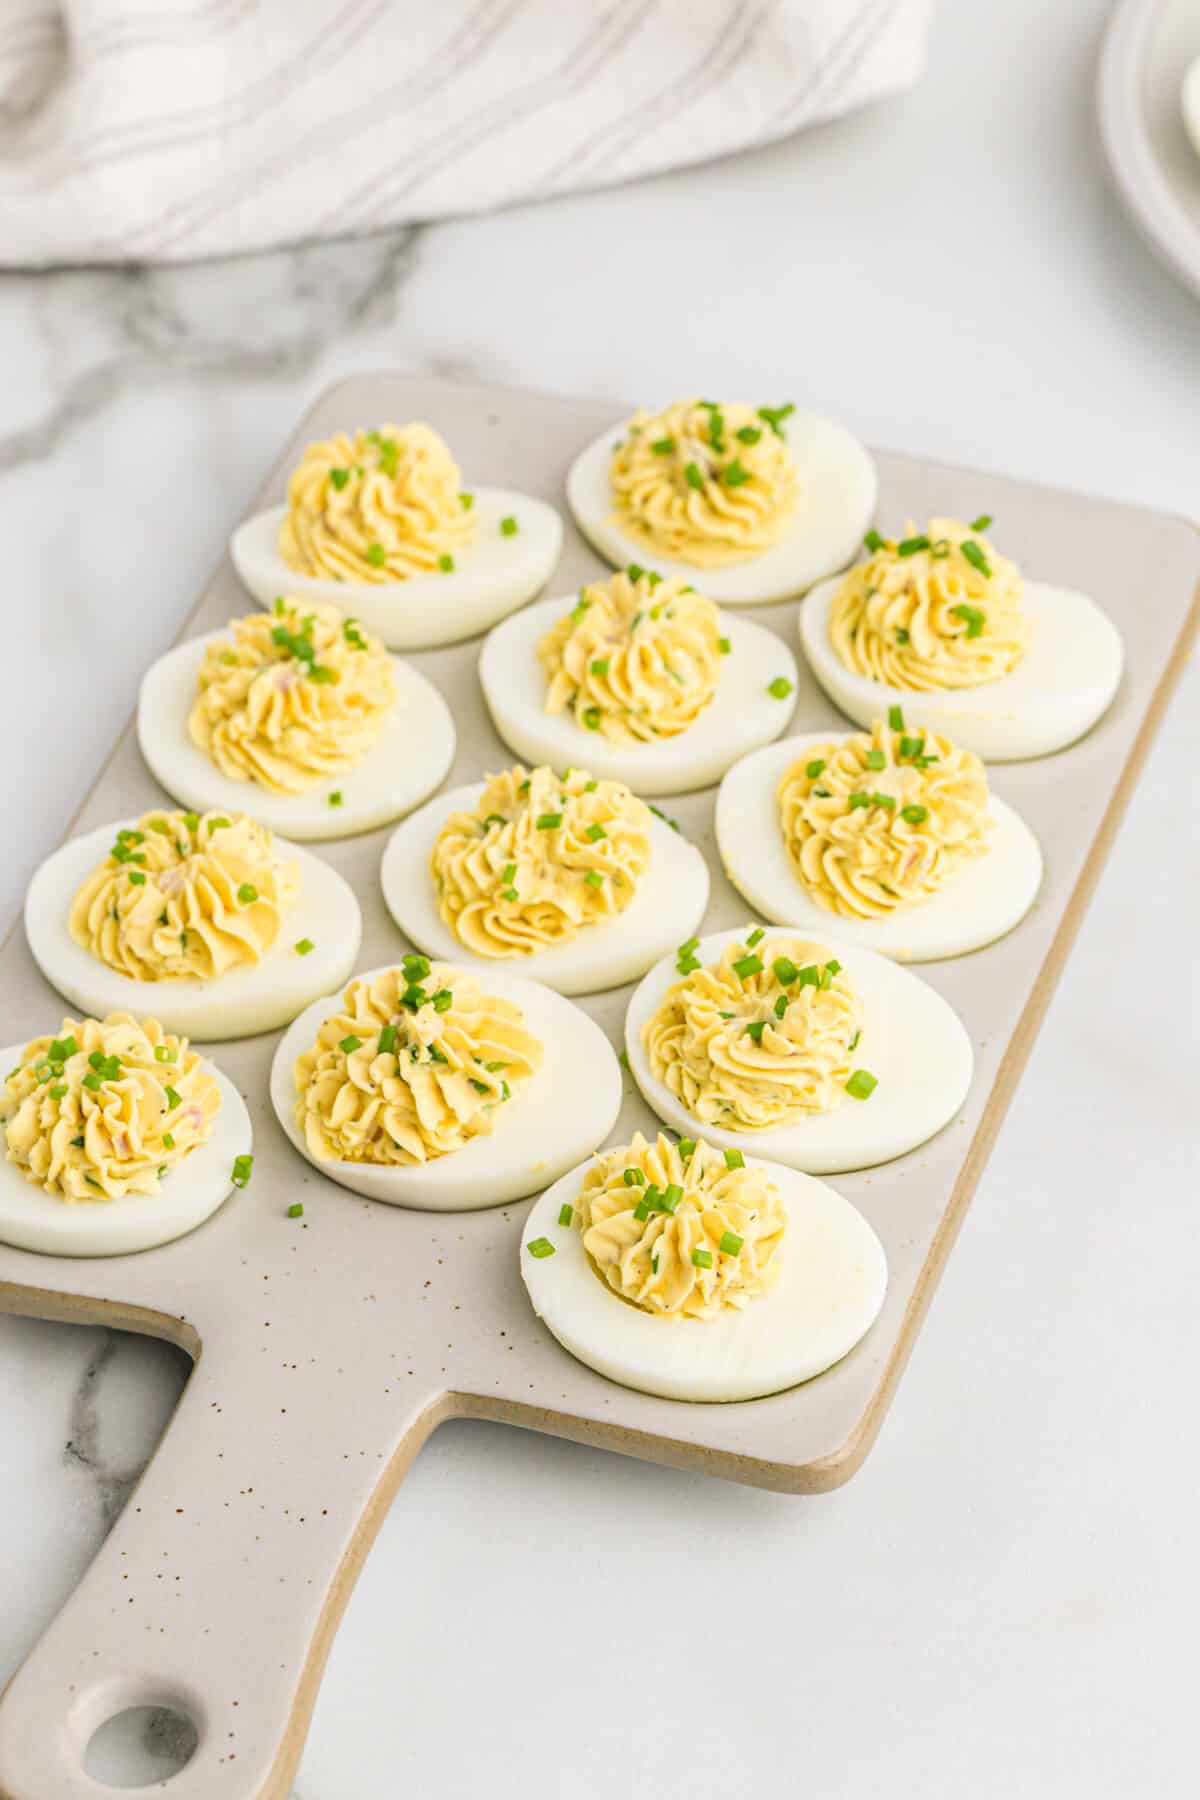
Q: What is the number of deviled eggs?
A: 12